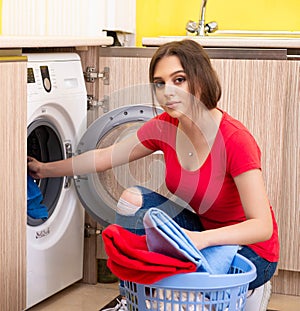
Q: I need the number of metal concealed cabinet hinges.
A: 3